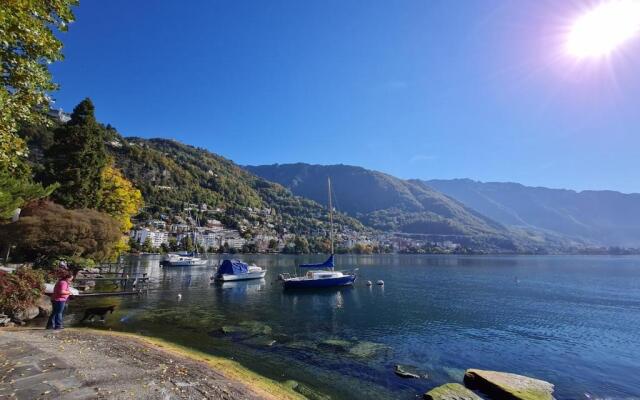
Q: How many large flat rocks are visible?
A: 2